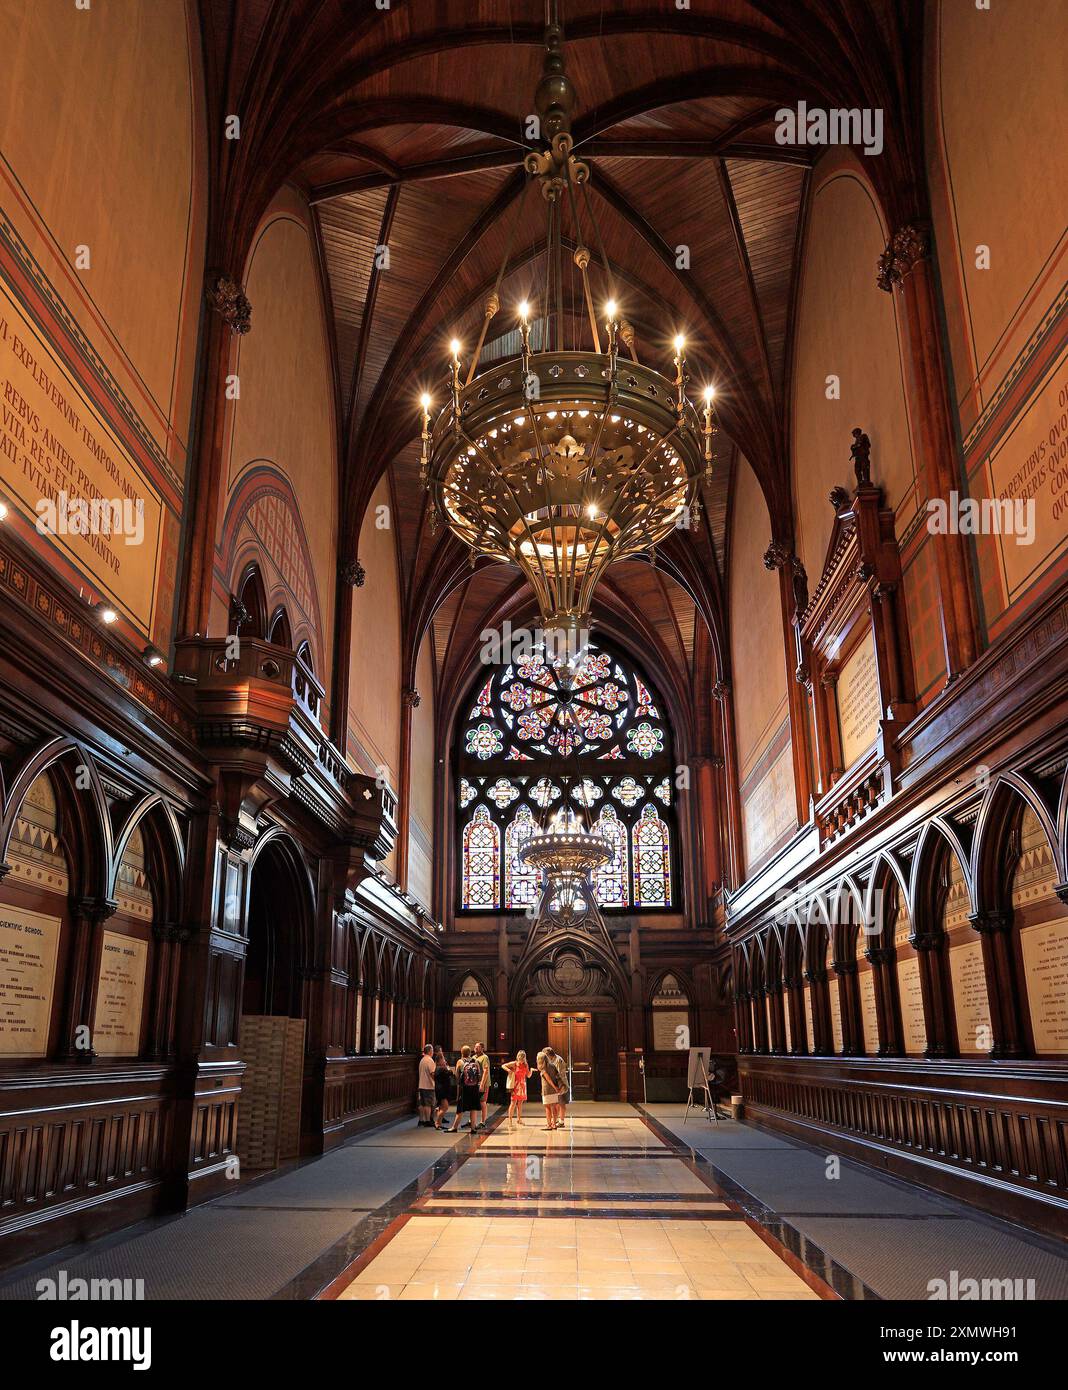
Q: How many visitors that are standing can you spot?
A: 8